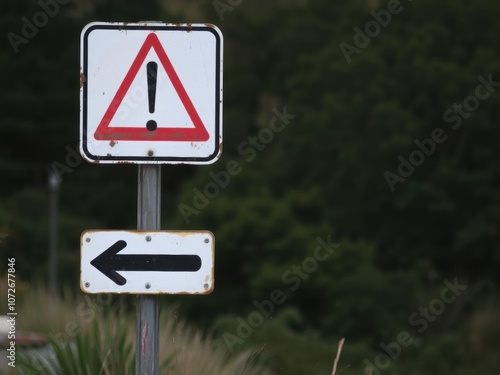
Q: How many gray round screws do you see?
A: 7